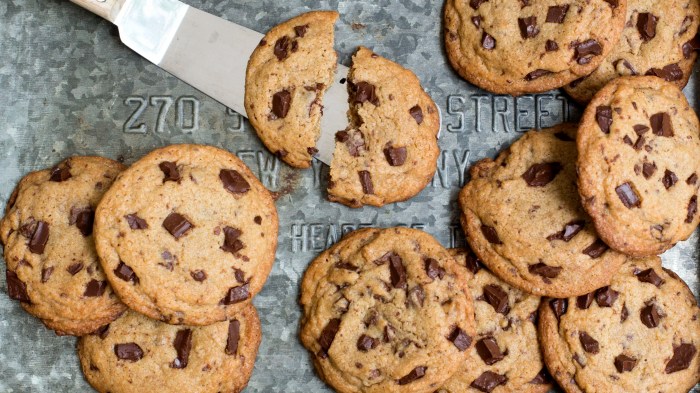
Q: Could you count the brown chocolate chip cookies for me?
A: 11